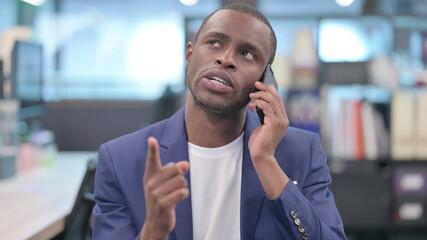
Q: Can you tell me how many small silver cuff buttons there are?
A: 4